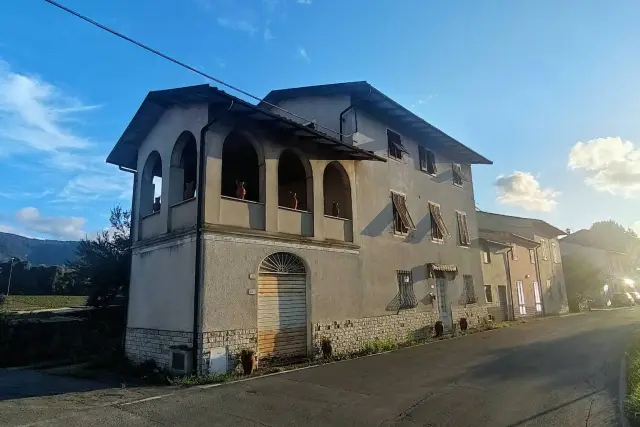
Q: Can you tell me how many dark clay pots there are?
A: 4